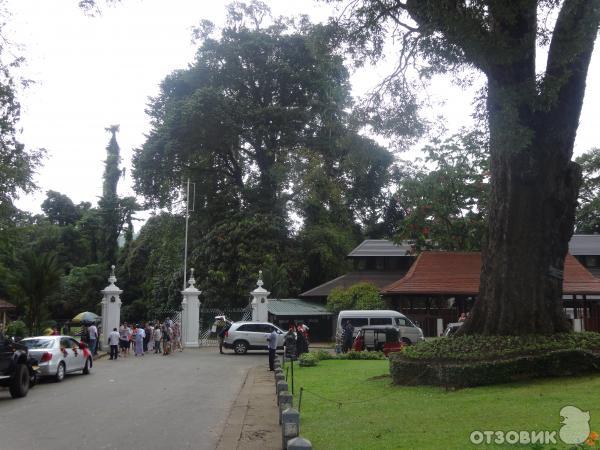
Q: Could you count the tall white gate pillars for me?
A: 3